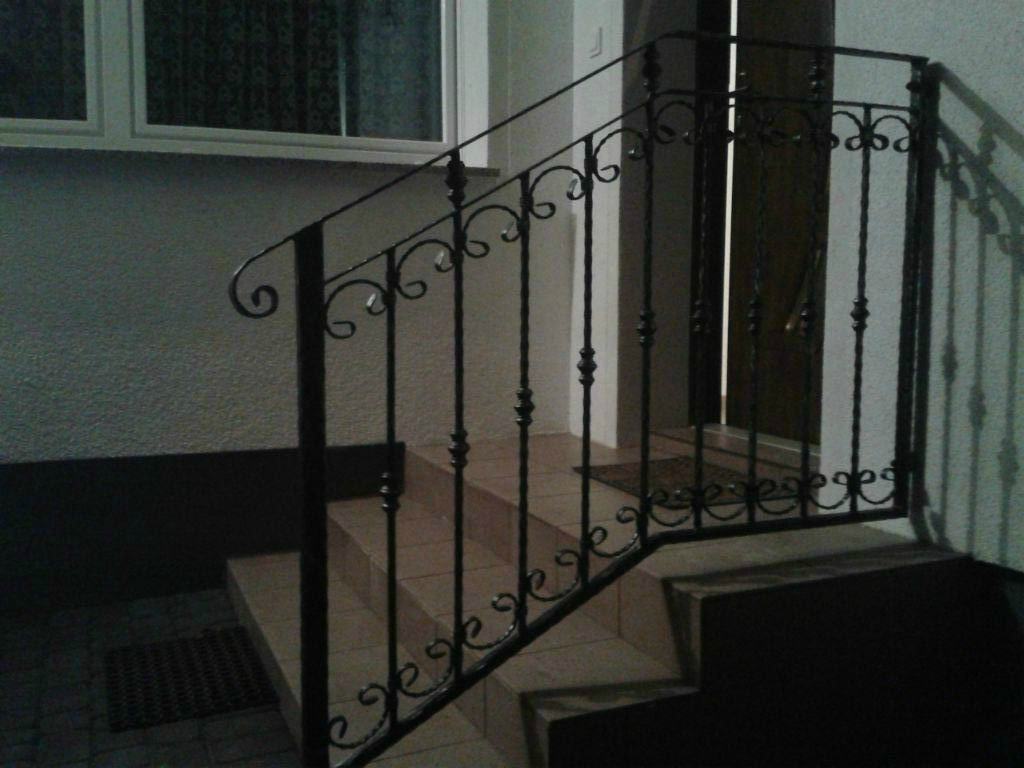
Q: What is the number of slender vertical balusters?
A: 9